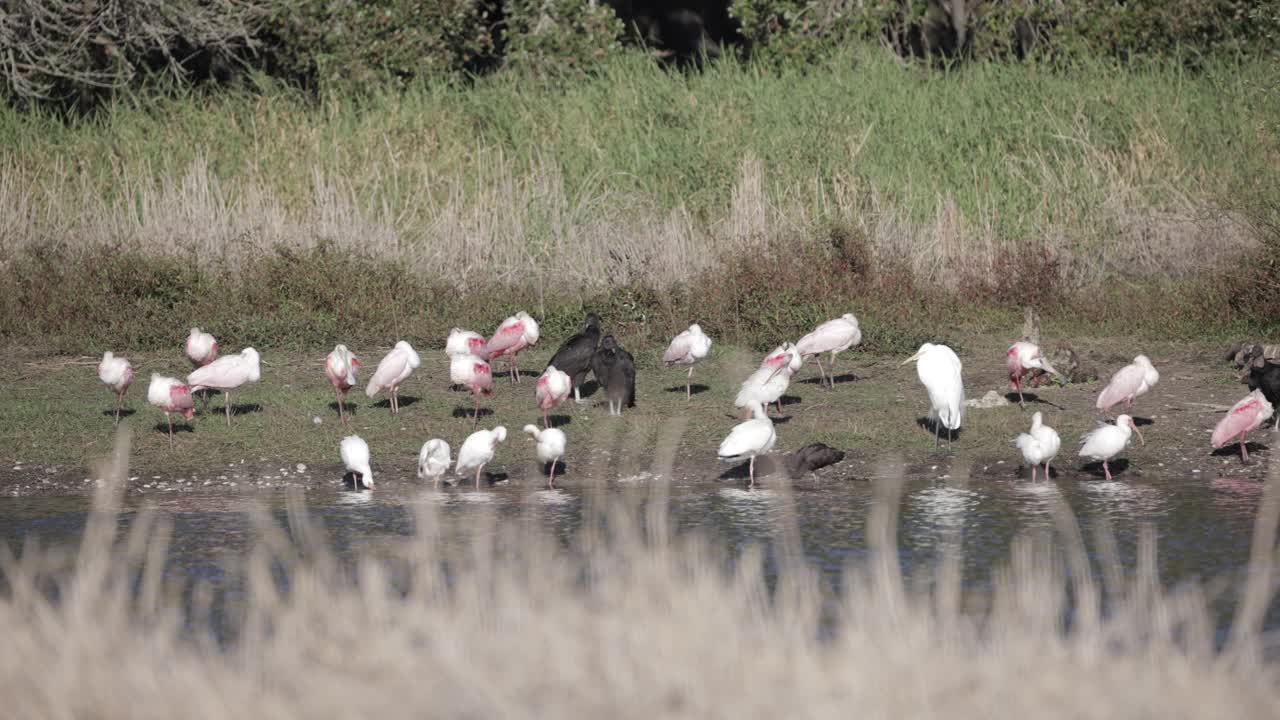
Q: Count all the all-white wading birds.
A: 8